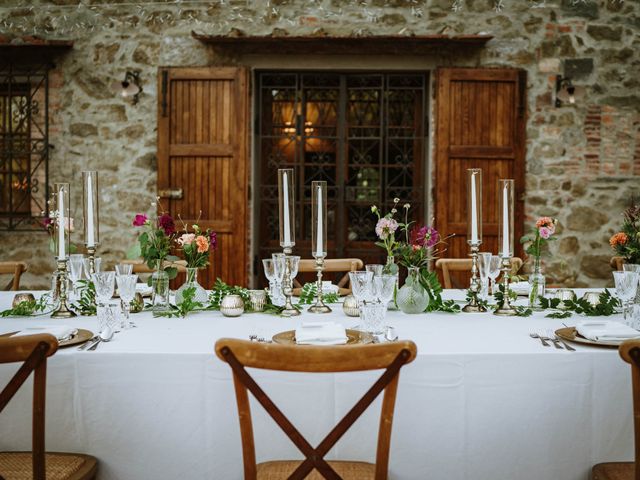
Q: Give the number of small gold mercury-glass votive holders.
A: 7